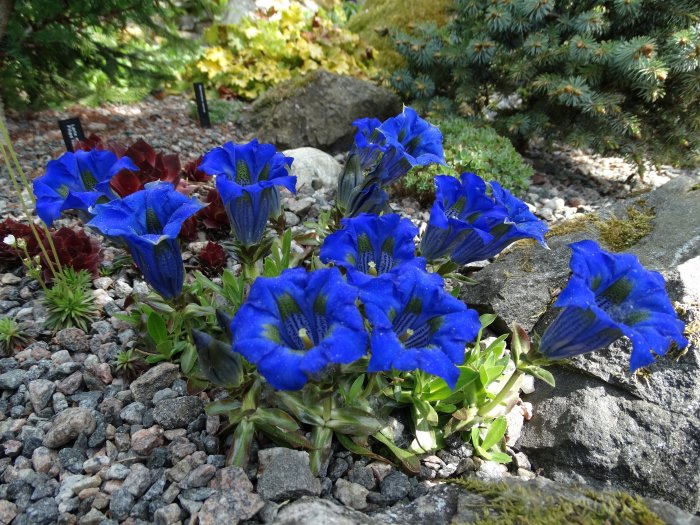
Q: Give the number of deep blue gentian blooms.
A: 11